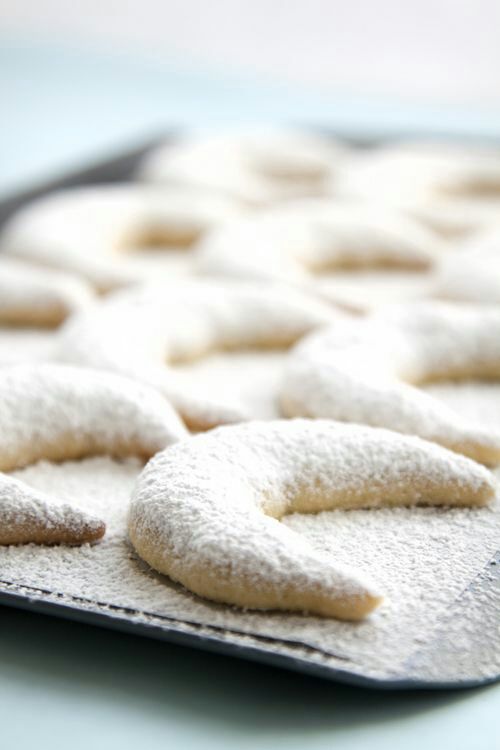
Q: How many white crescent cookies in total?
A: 10